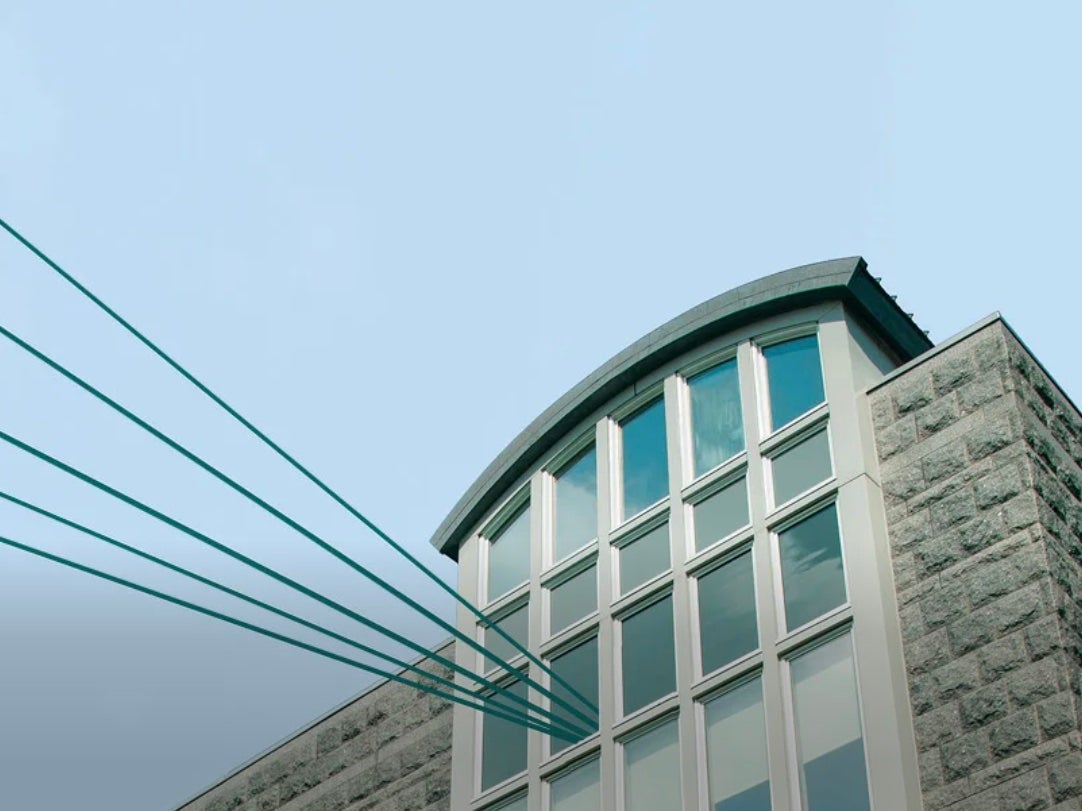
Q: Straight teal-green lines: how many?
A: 5